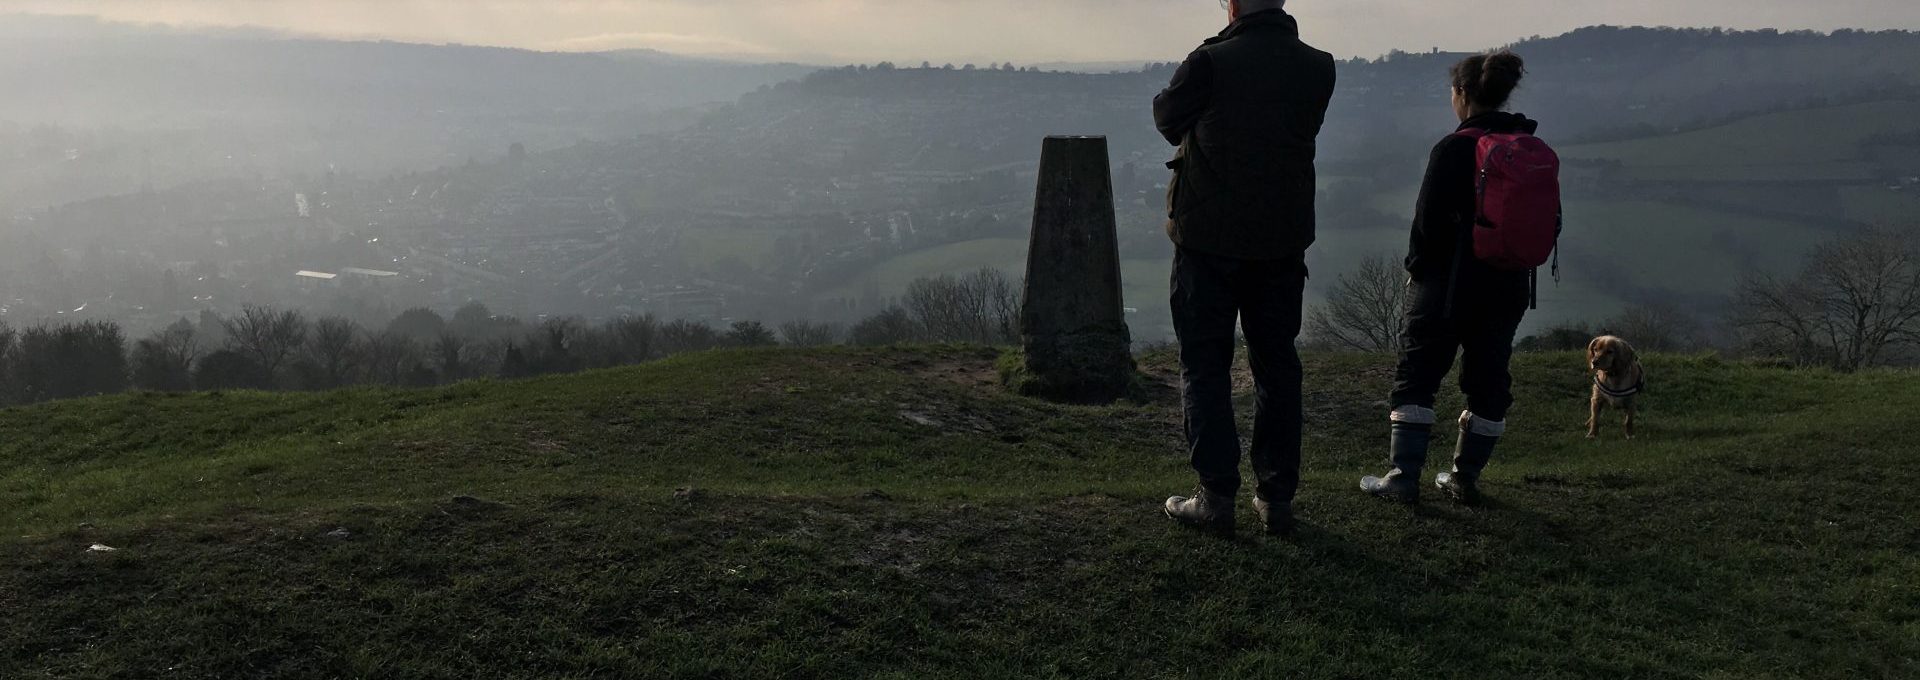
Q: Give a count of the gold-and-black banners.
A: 0